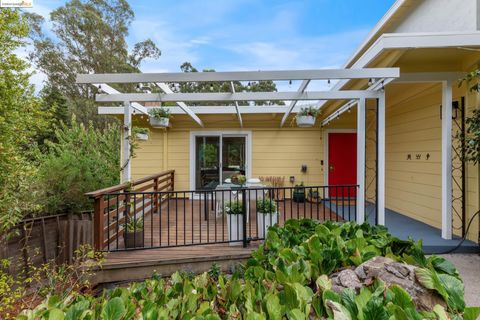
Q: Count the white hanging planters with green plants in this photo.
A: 3